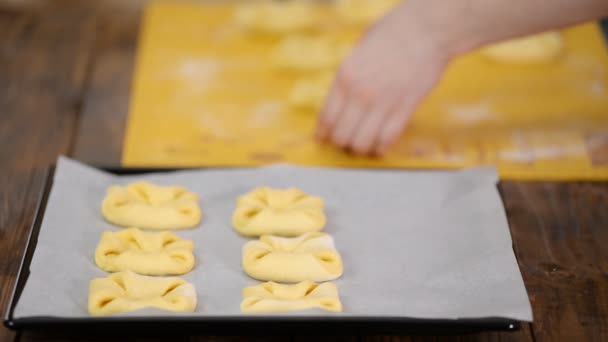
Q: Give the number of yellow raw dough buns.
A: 11